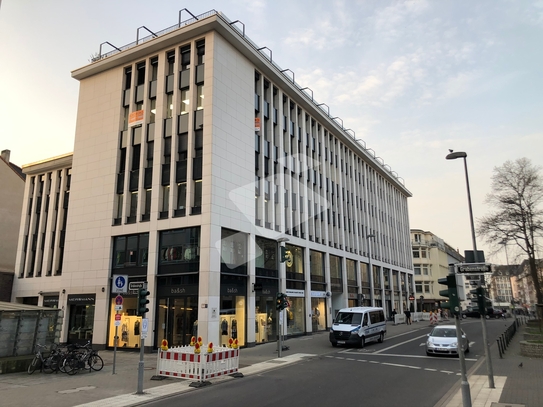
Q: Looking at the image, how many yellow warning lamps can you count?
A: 7